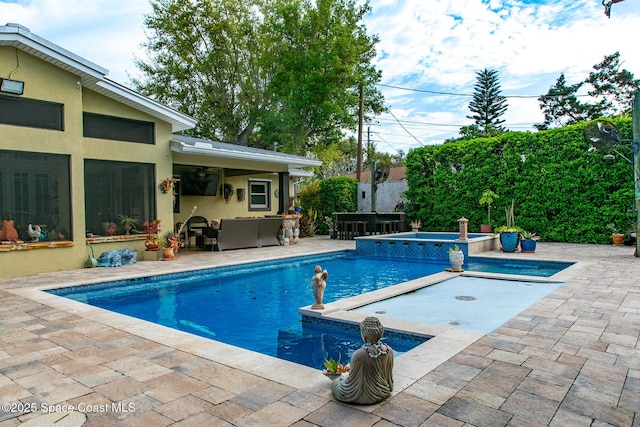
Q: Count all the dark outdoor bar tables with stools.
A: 1